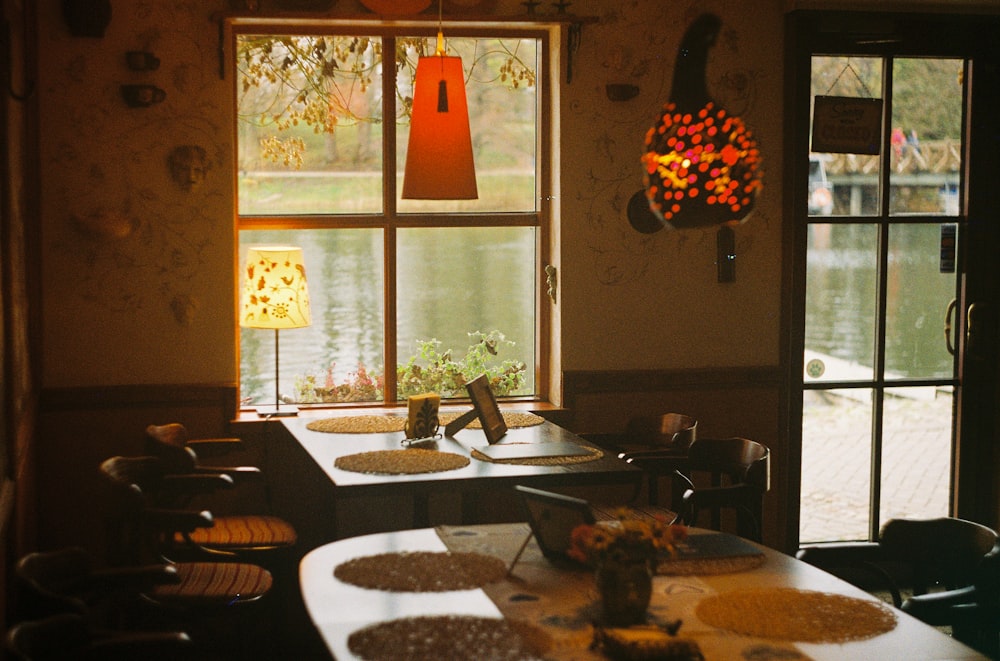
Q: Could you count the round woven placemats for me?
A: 8